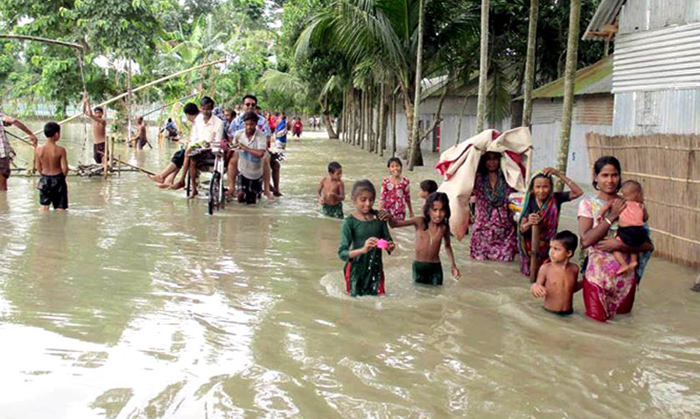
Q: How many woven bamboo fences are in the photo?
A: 1